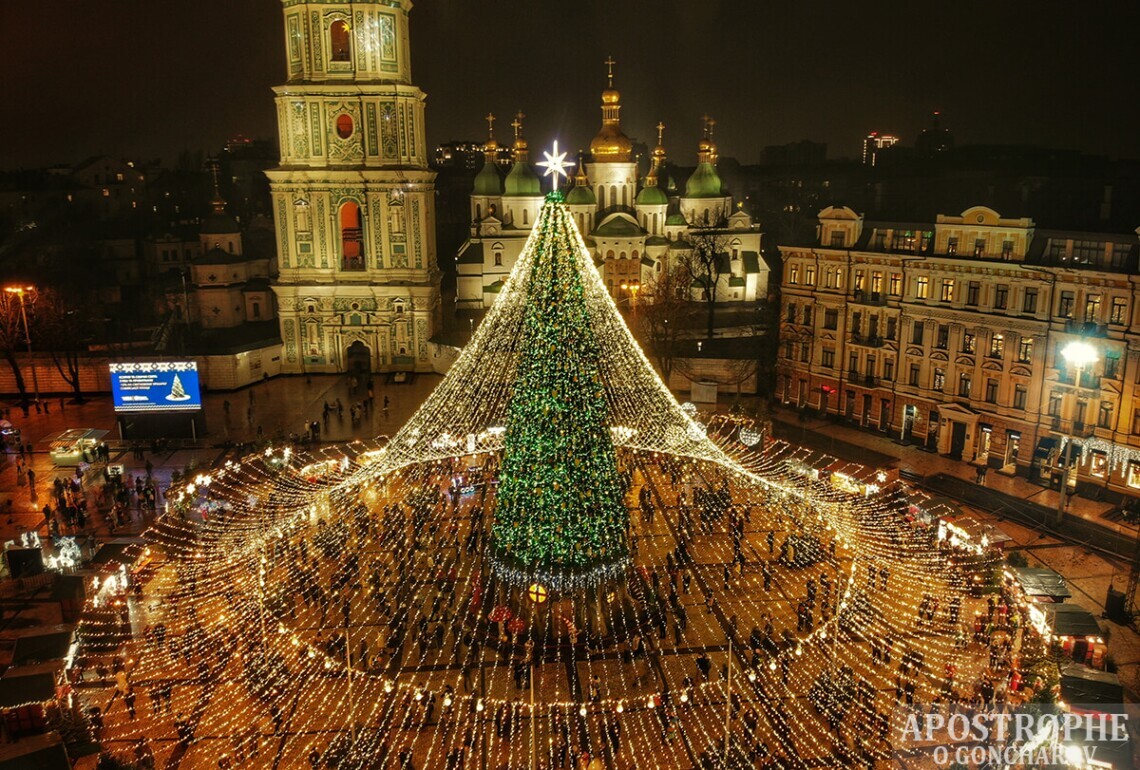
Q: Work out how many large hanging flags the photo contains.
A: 0